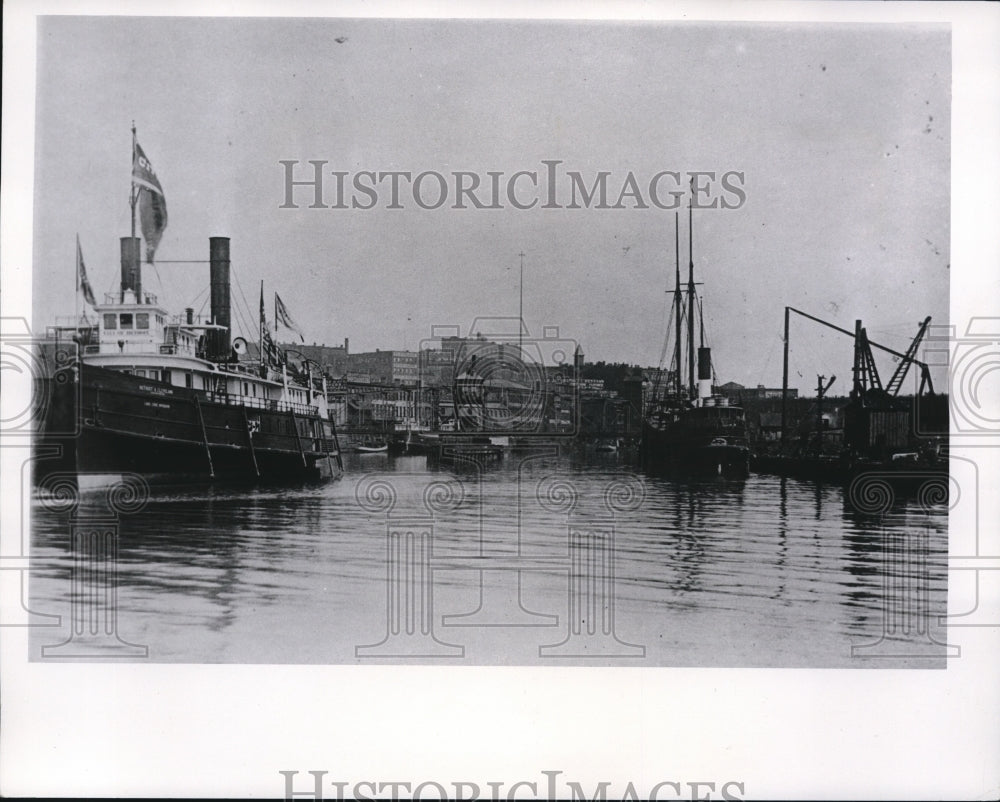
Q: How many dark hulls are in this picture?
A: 2